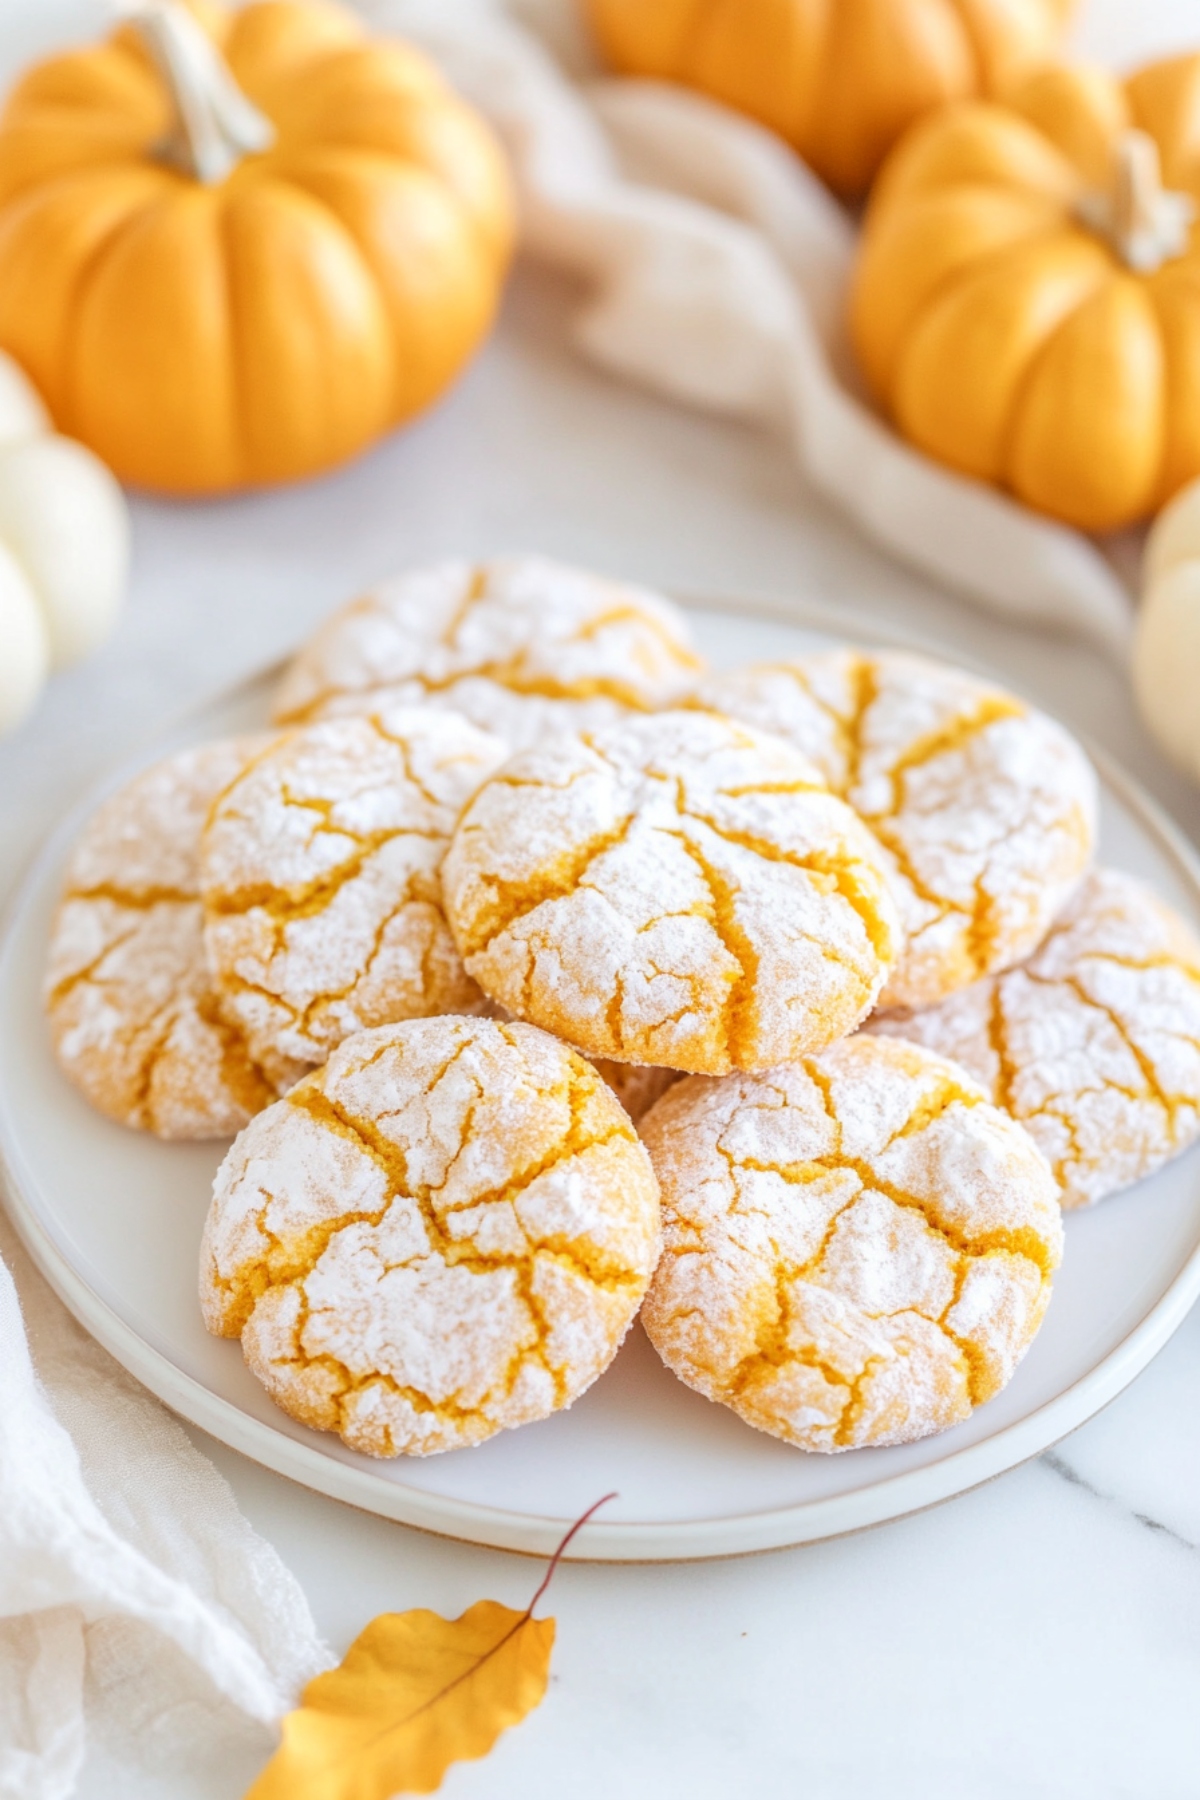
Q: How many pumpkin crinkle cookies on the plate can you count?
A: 8